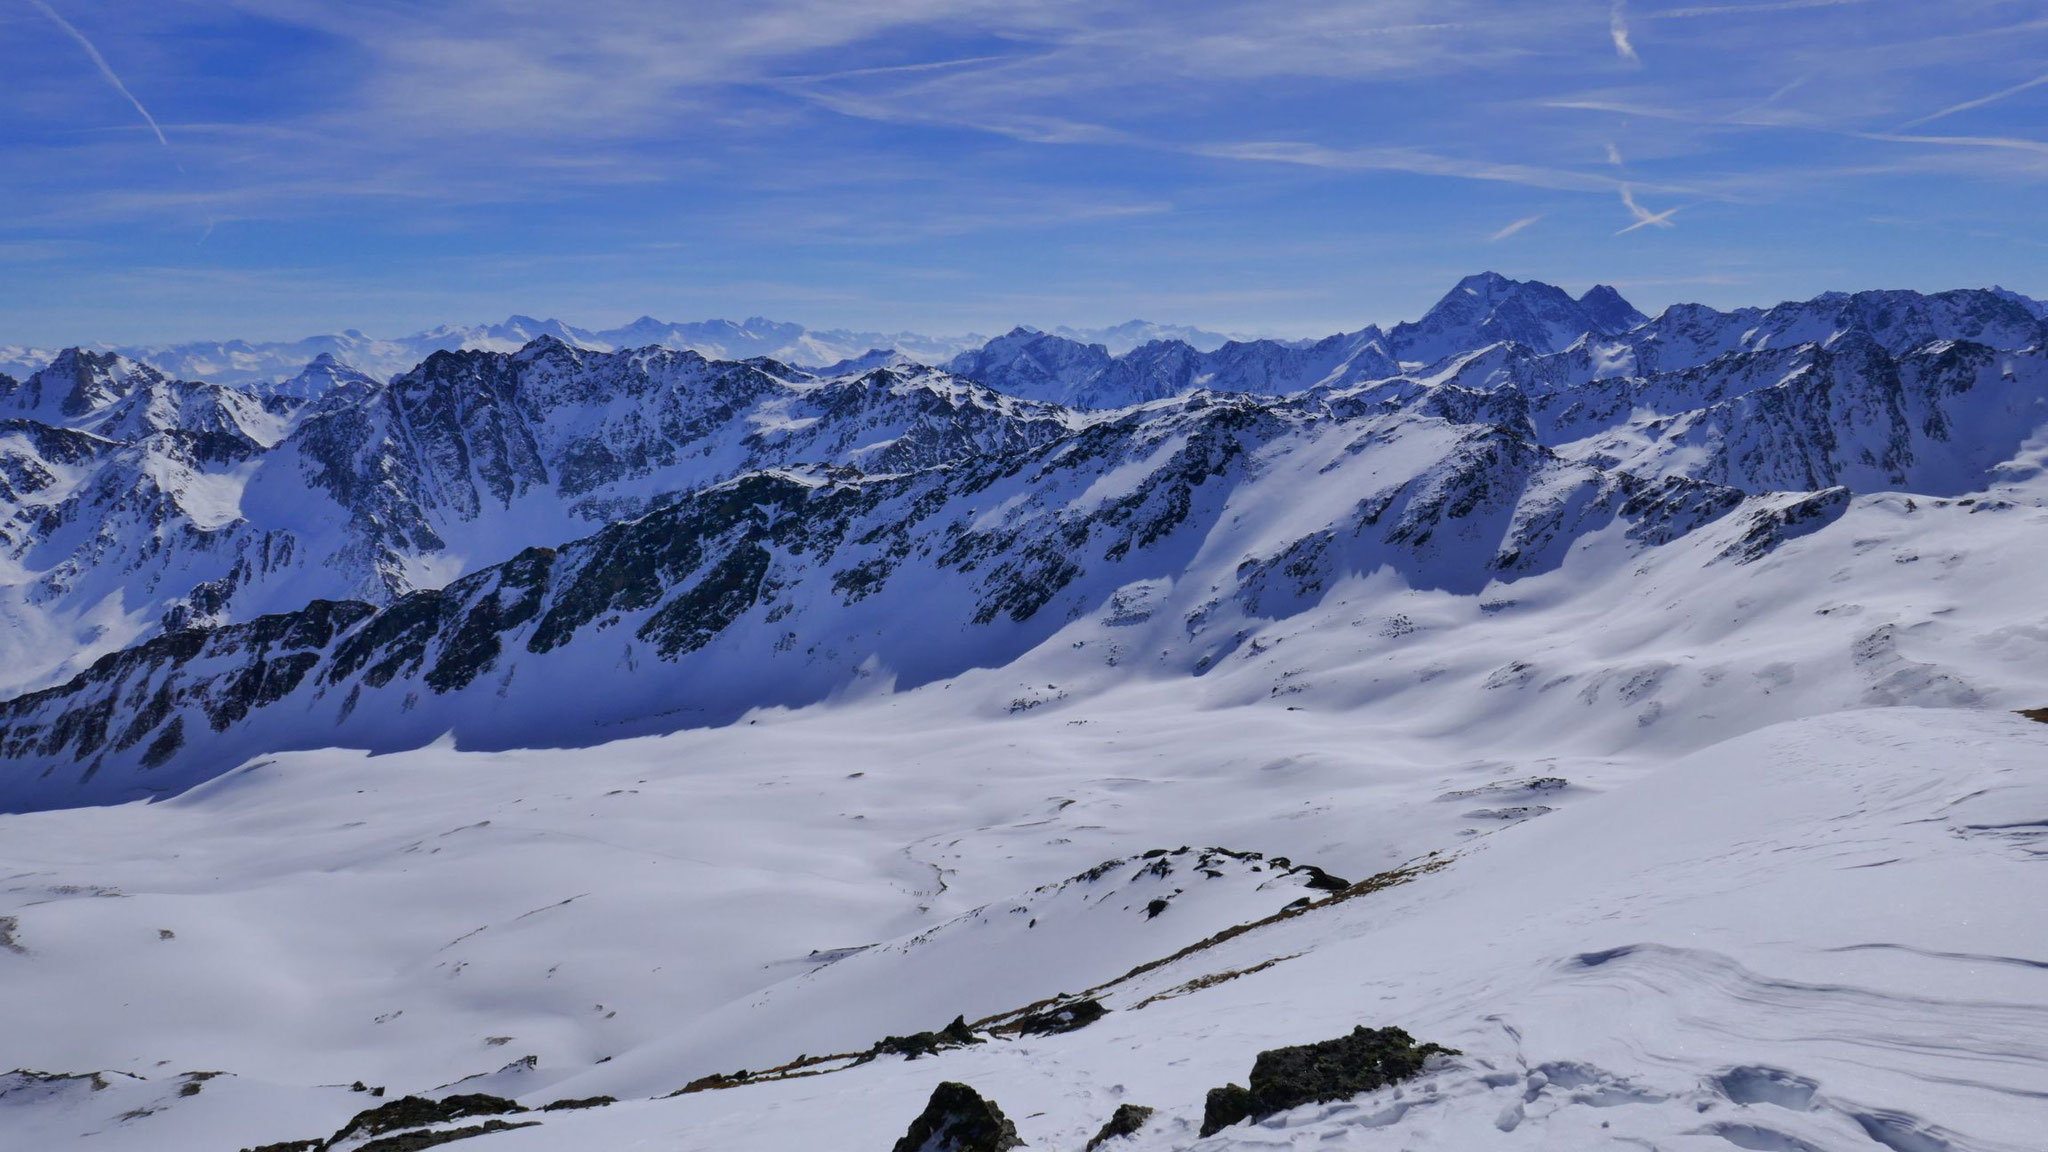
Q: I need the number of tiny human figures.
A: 6